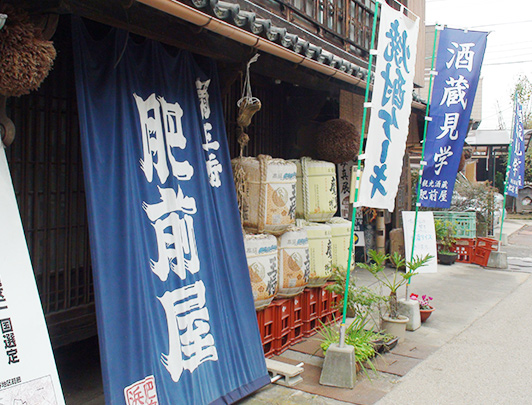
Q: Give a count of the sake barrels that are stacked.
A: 6